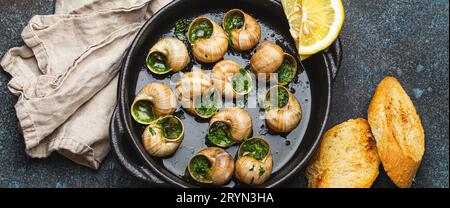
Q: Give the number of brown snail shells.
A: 12